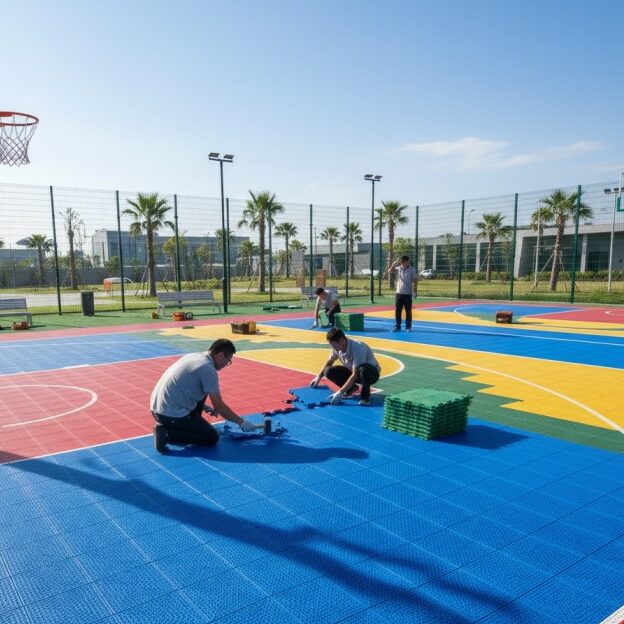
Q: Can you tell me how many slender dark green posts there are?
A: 12